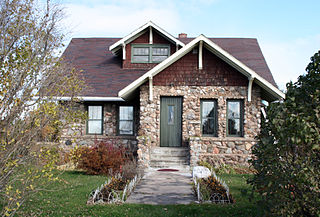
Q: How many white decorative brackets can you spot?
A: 6